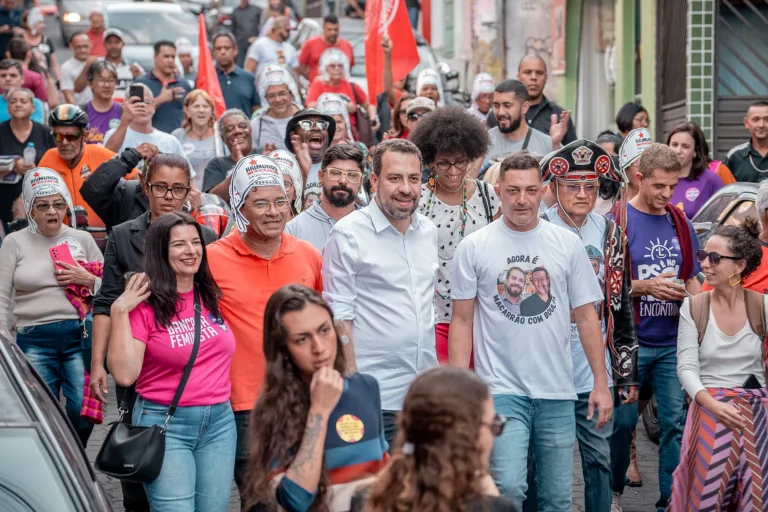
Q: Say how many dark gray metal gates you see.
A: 2